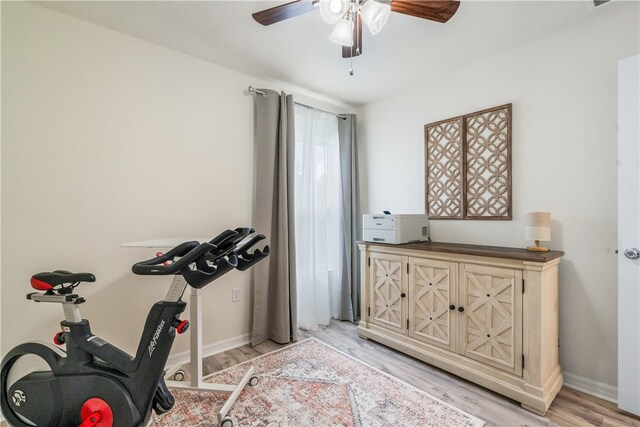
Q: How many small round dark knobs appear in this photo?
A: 3